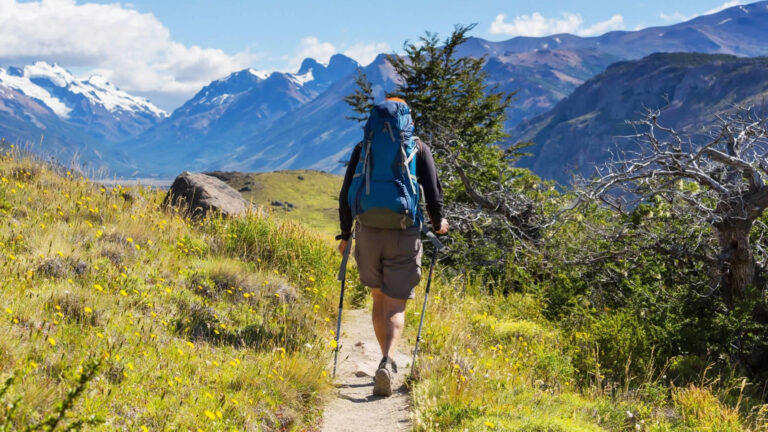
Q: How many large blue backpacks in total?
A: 1